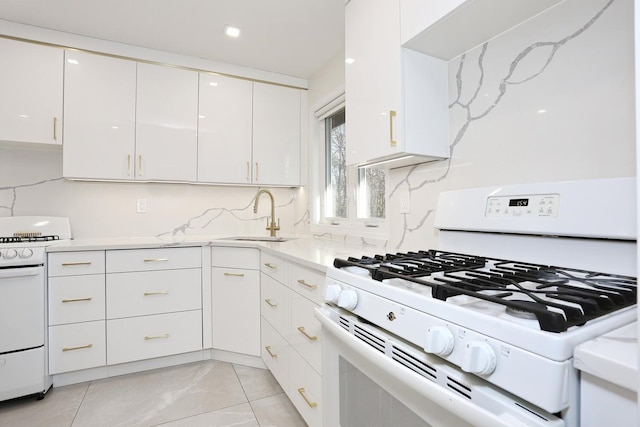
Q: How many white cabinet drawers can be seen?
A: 12